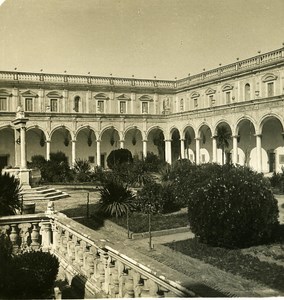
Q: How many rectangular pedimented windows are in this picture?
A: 10